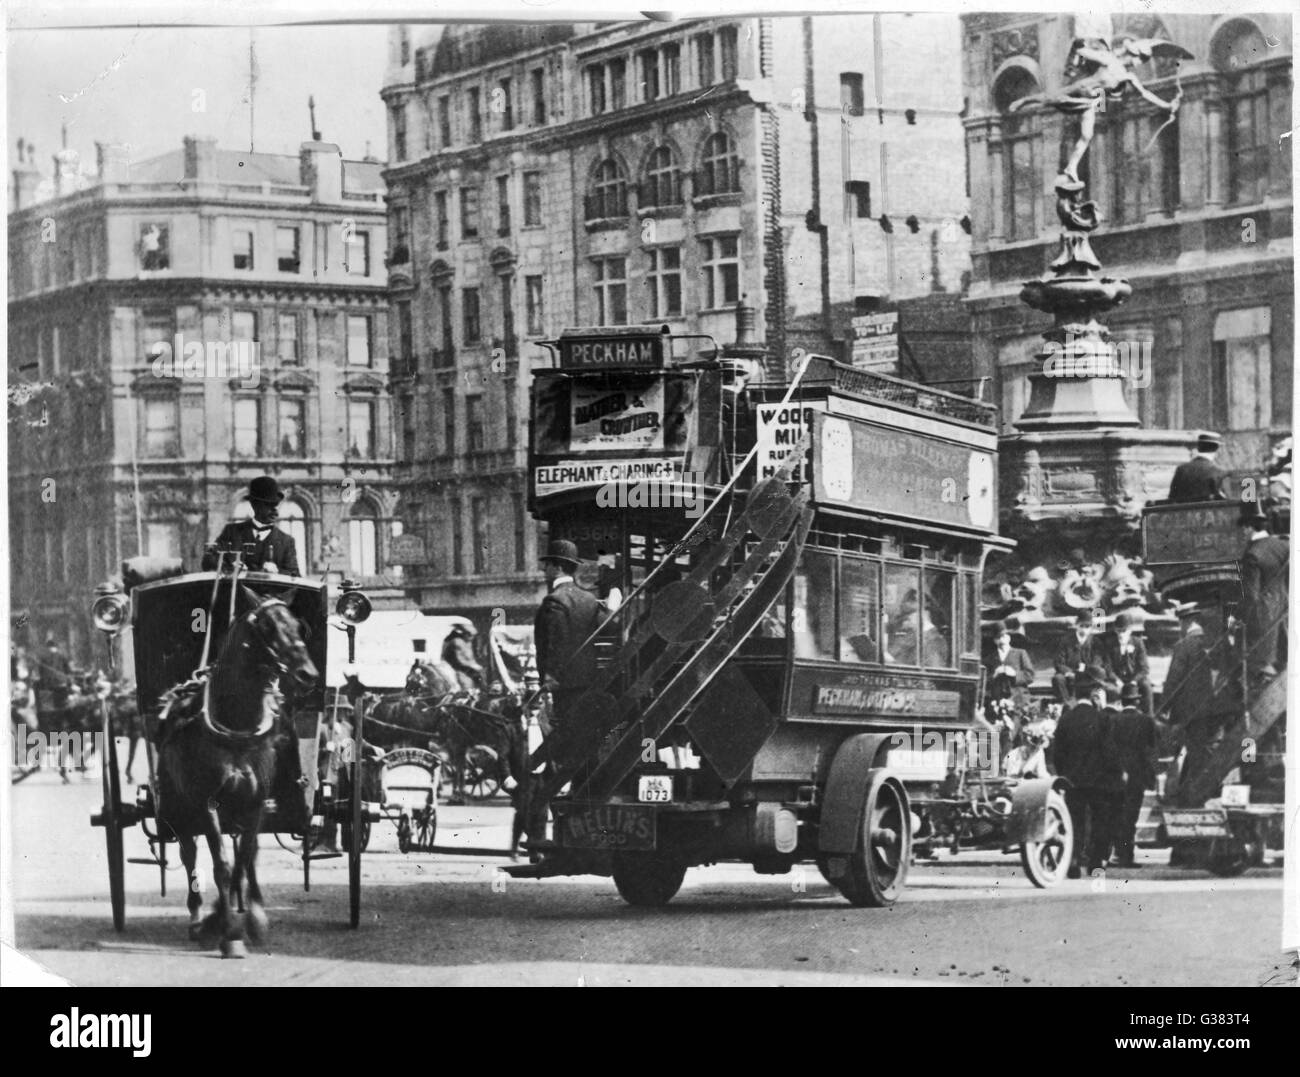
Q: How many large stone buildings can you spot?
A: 3